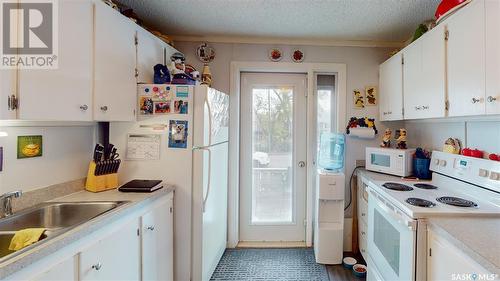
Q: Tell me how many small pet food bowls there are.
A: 2